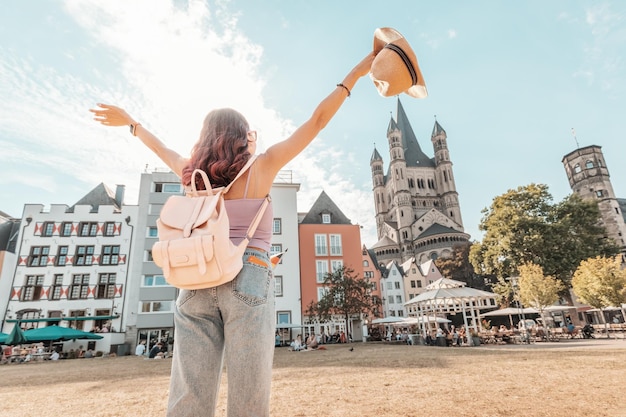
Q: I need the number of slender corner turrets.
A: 3